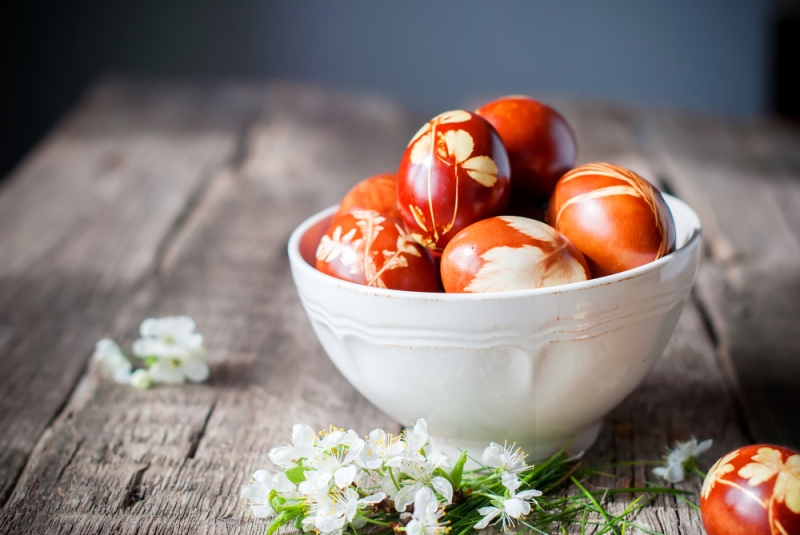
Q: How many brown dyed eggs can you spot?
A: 7